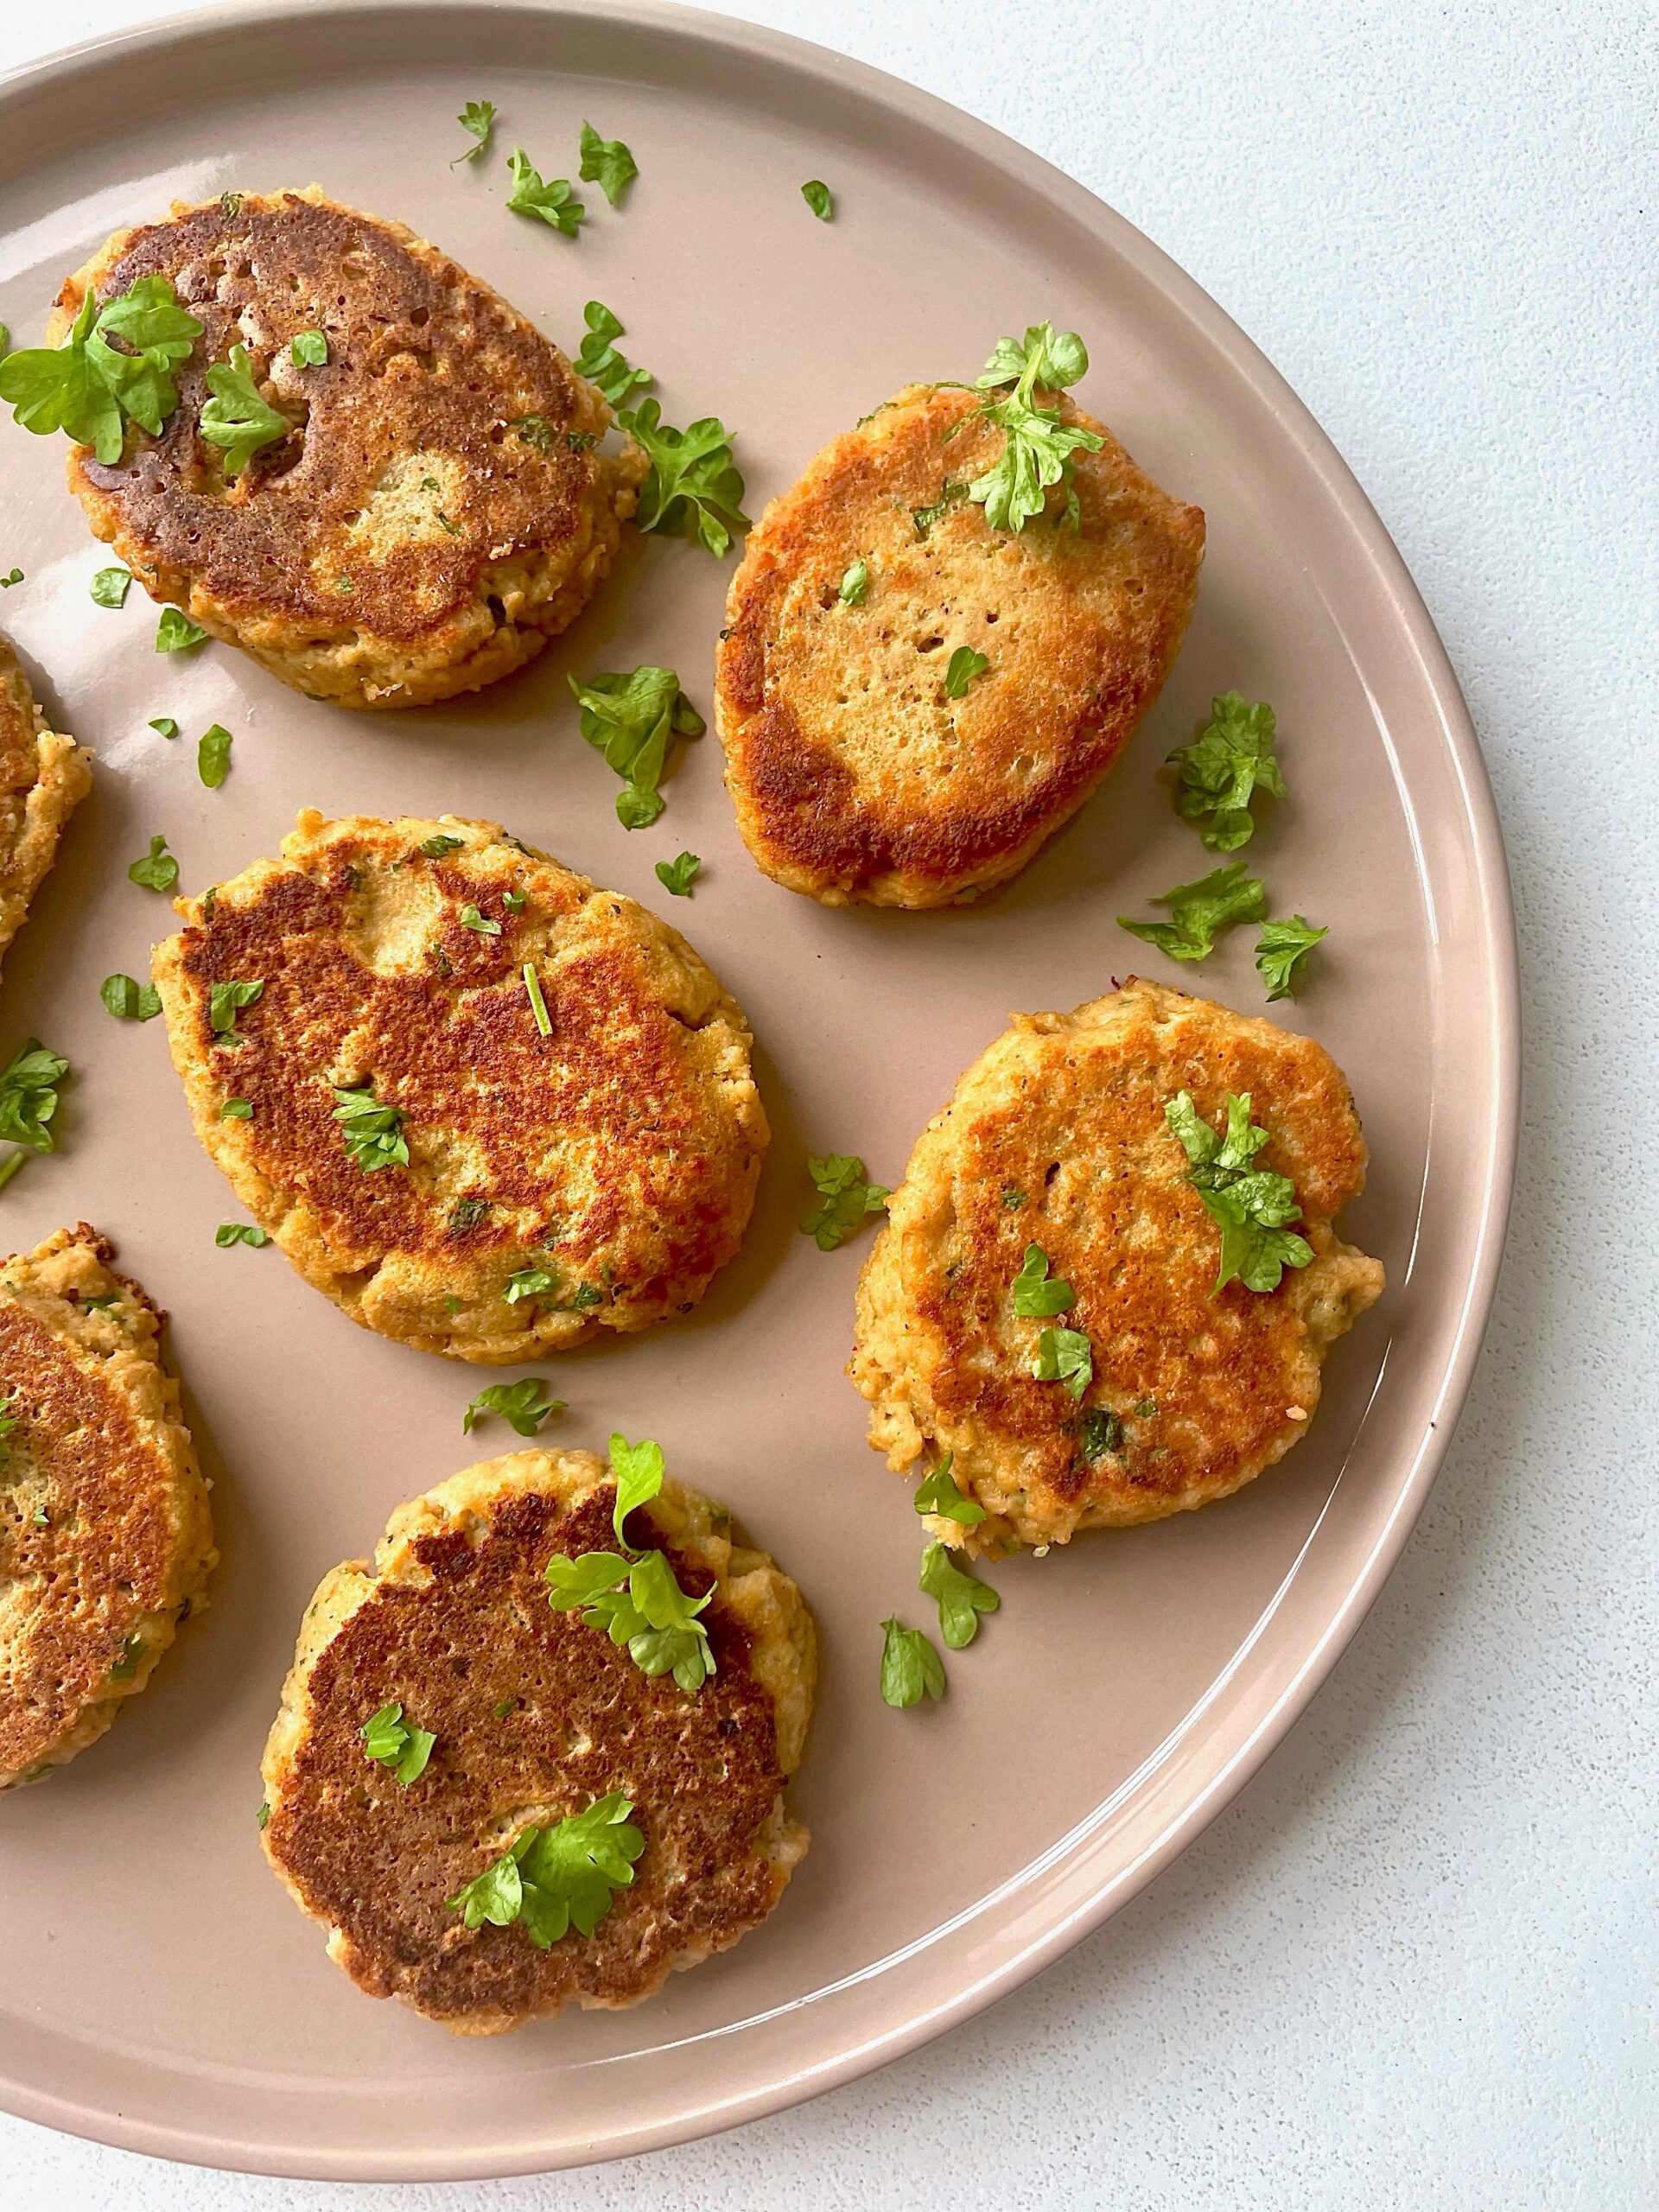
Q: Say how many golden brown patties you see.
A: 7